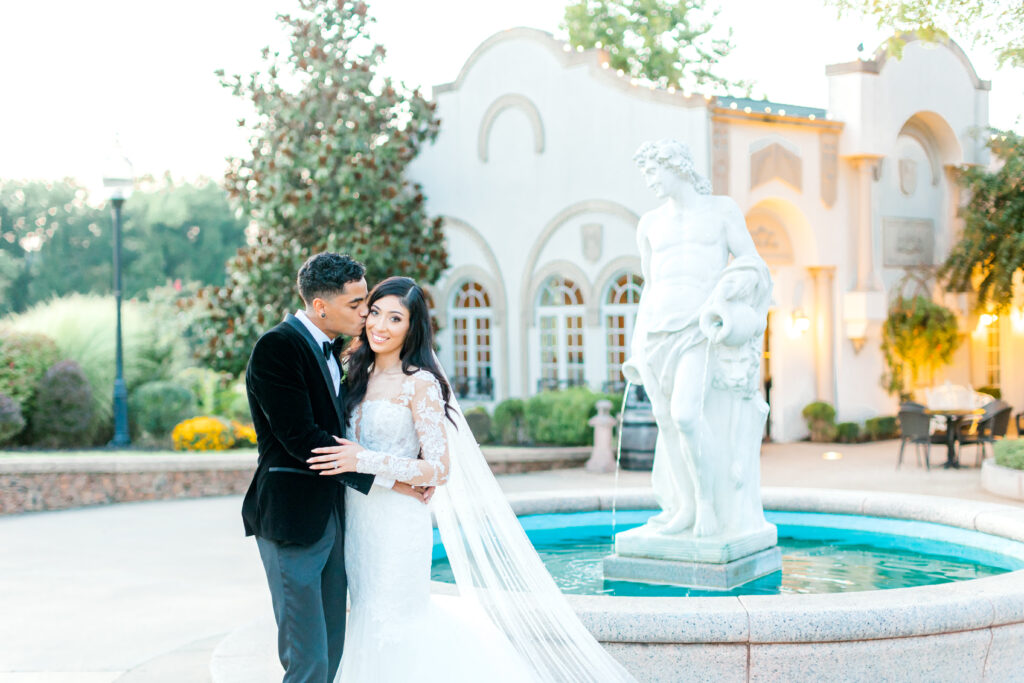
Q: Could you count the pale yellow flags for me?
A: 0